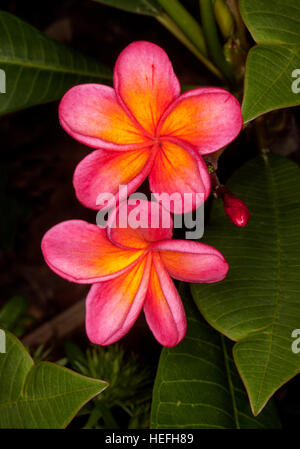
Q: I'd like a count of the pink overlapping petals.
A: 10